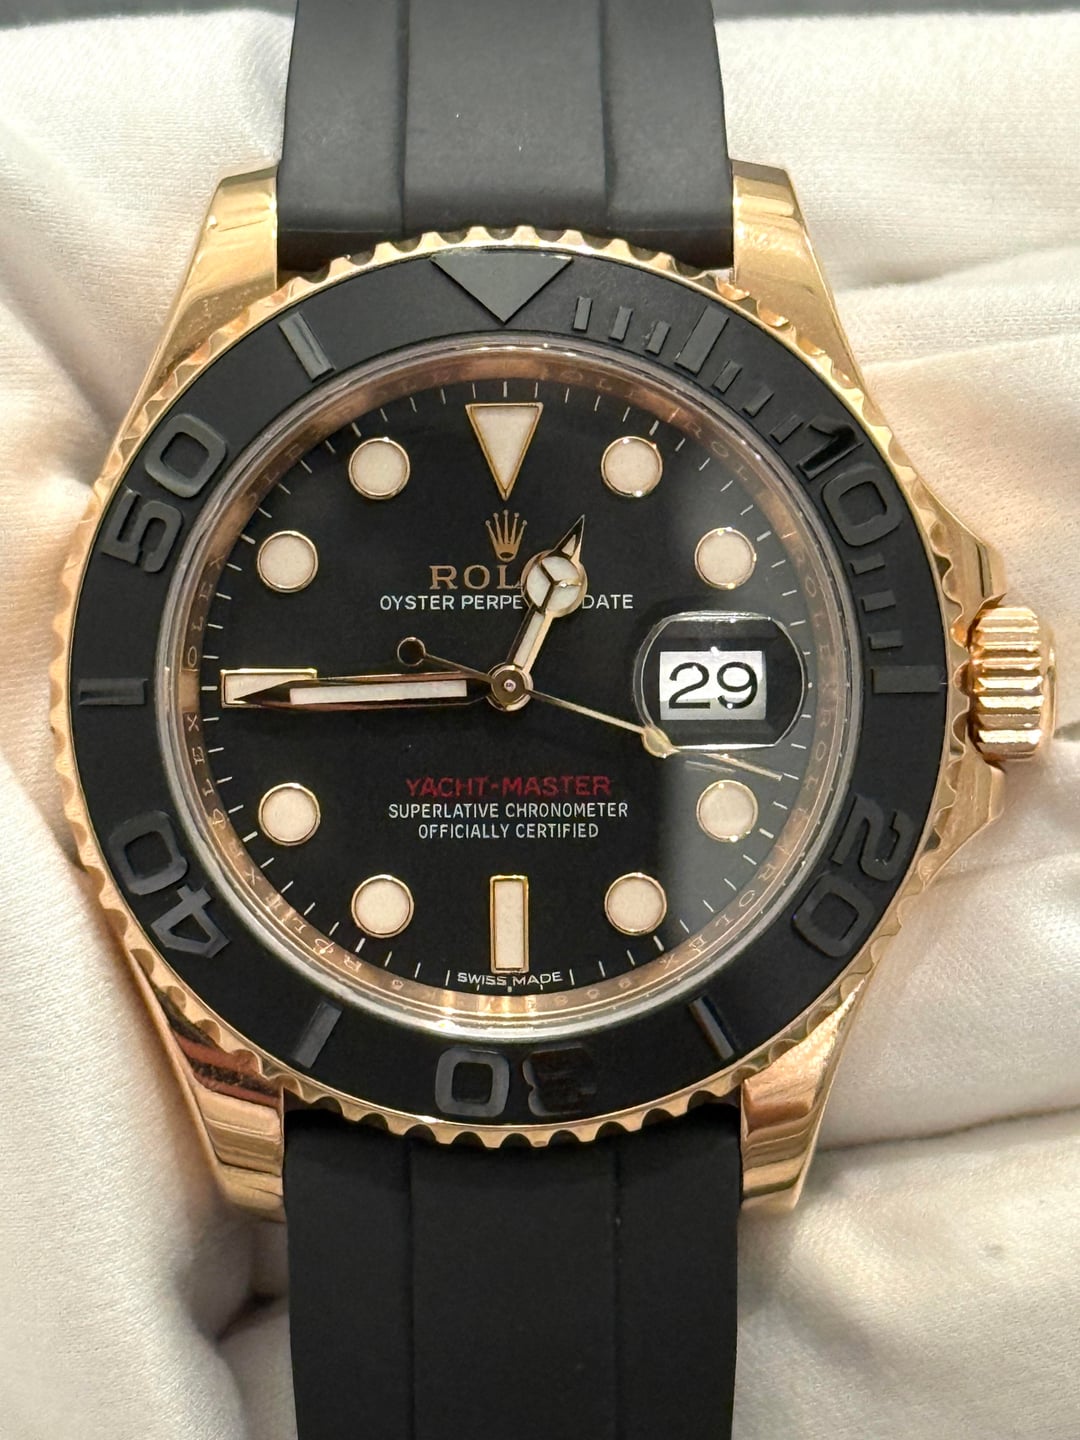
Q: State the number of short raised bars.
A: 9